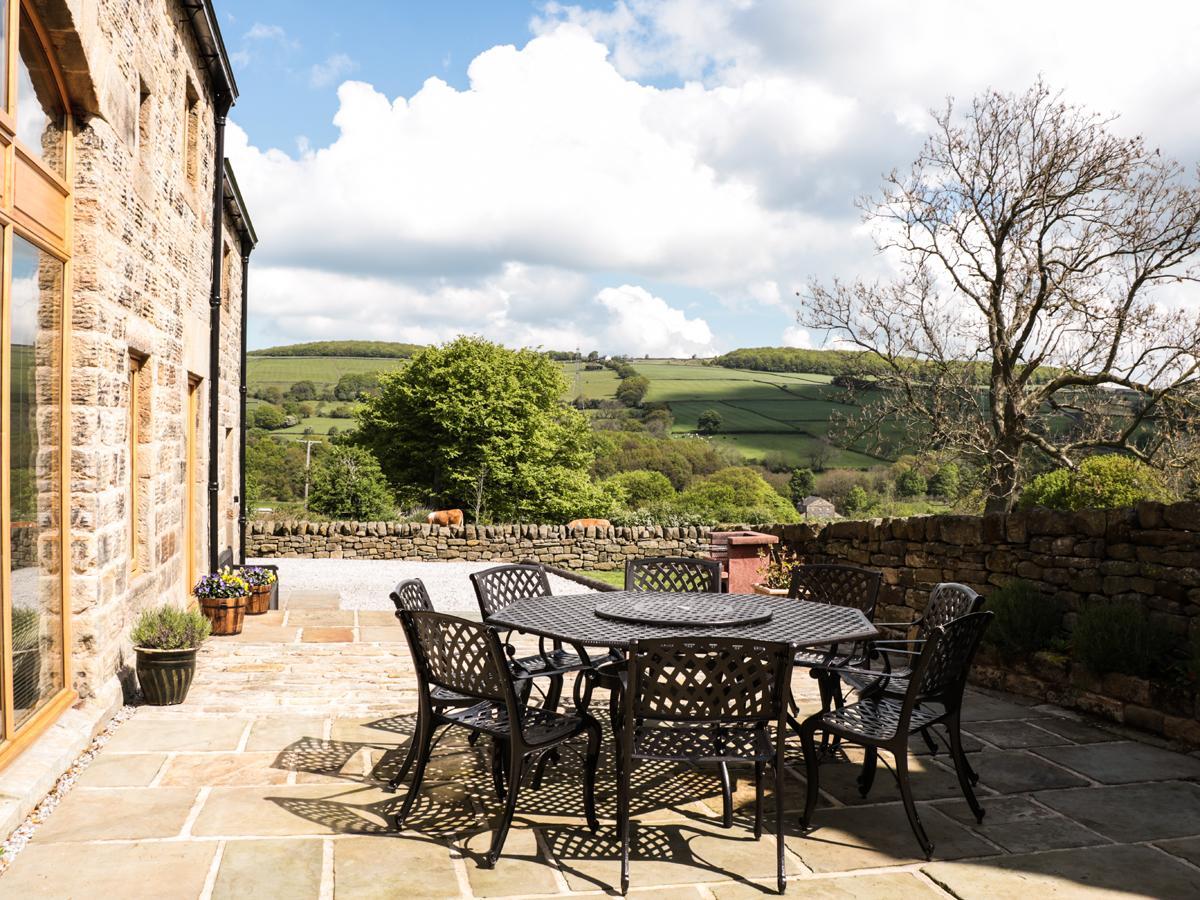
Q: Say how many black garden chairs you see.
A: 8